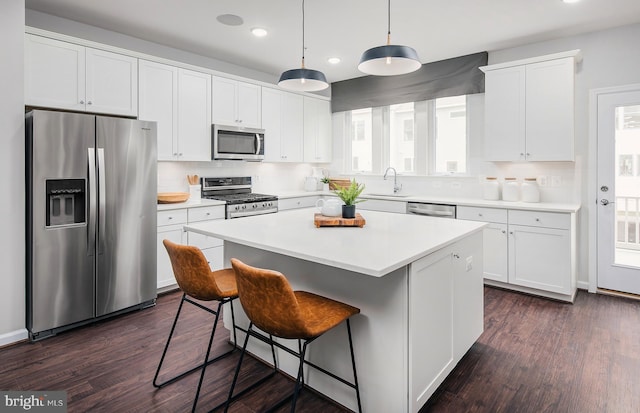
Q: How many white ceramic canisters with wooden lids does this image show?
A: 3